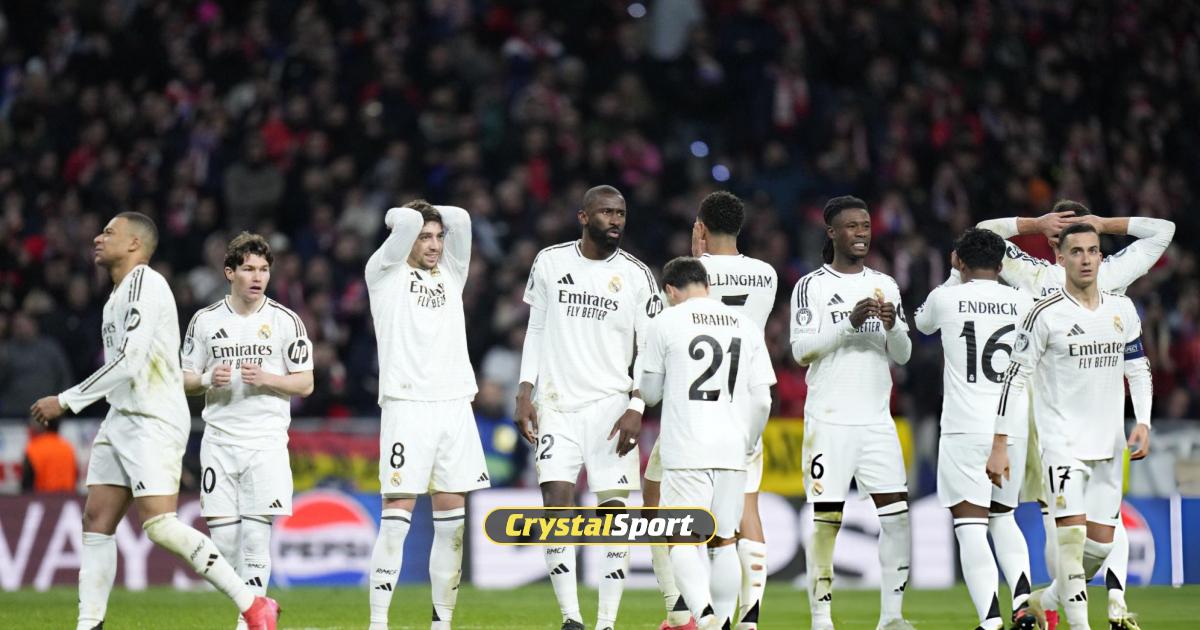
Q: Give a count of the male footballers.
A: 10